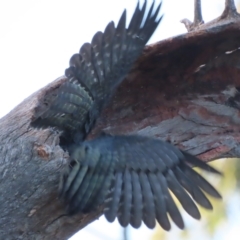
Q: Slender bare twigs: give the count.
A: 2